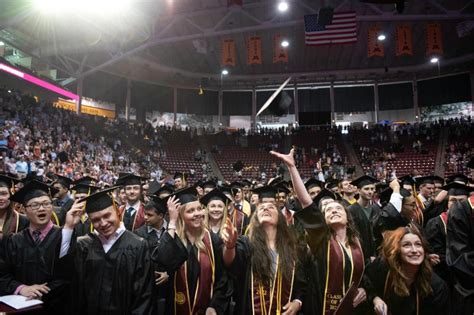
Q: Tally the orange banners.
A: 6